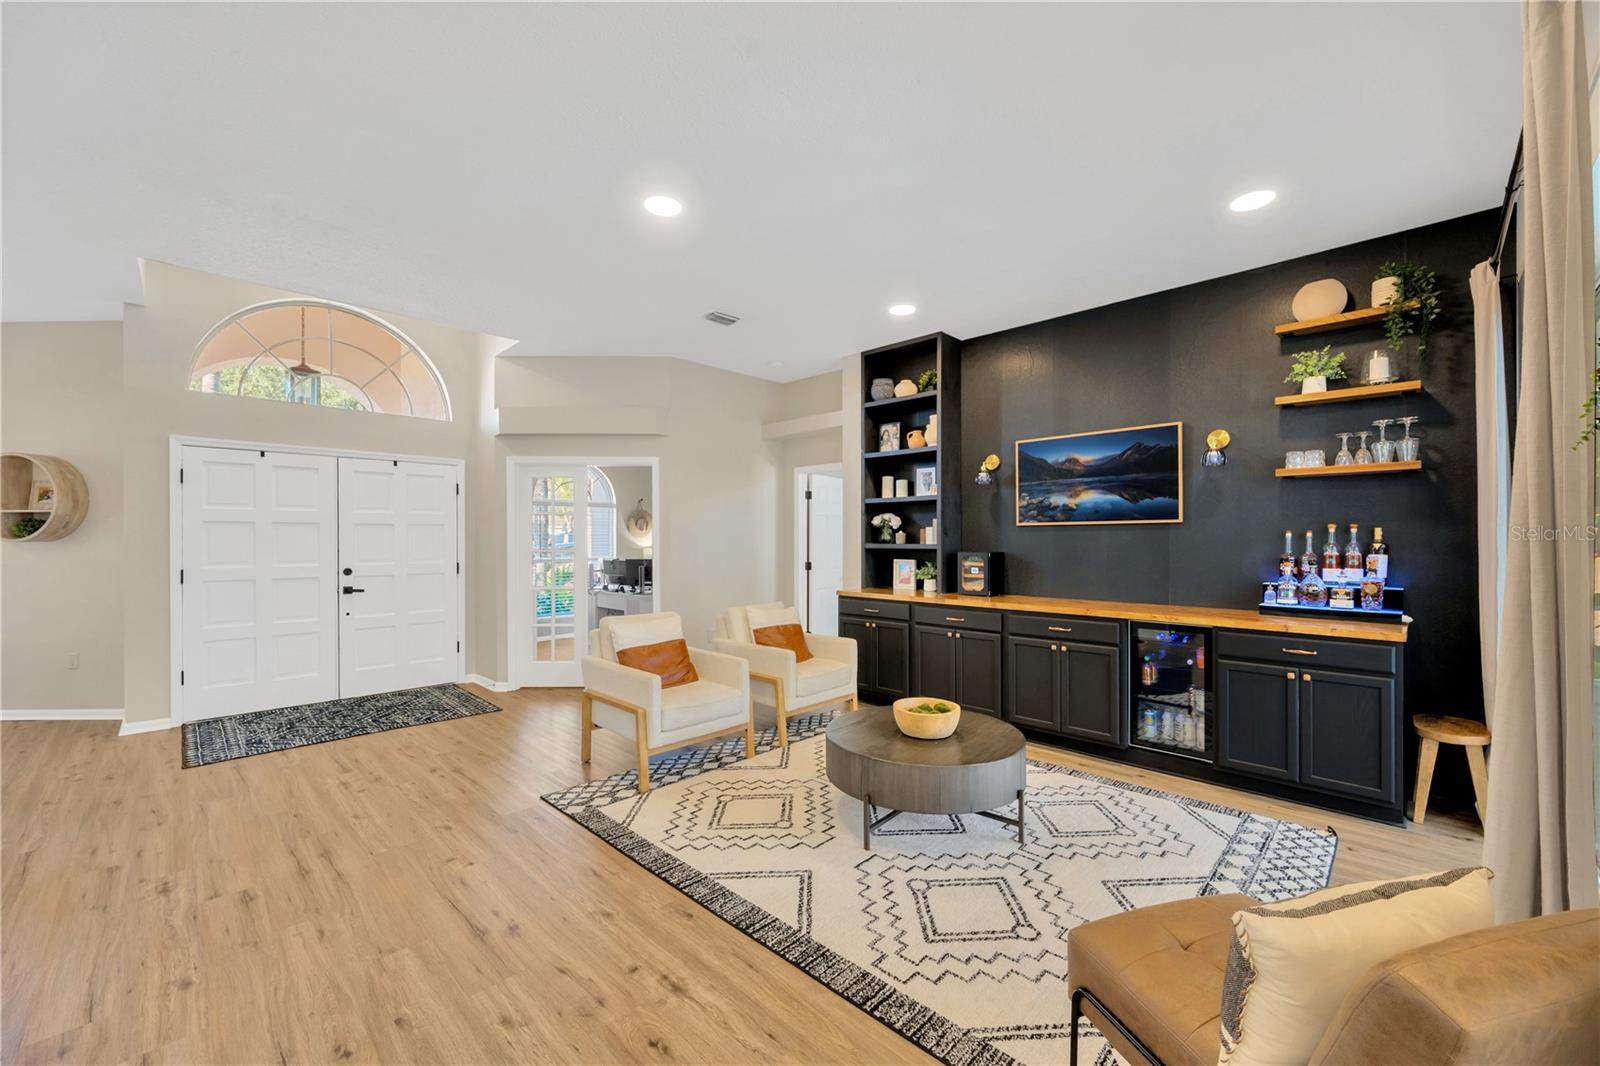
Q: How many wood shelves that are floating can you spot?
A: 3